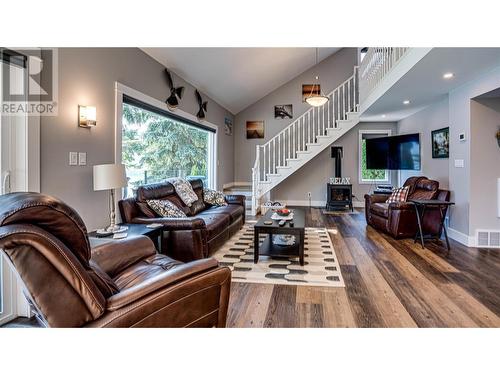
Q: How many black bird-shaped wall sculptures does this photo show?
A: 2